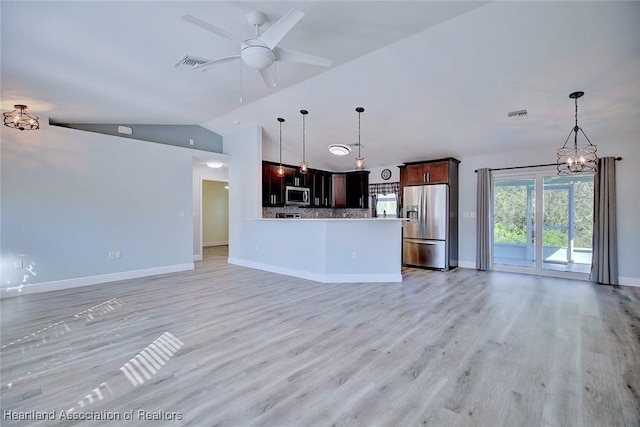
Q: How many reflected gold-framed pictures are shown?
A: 0